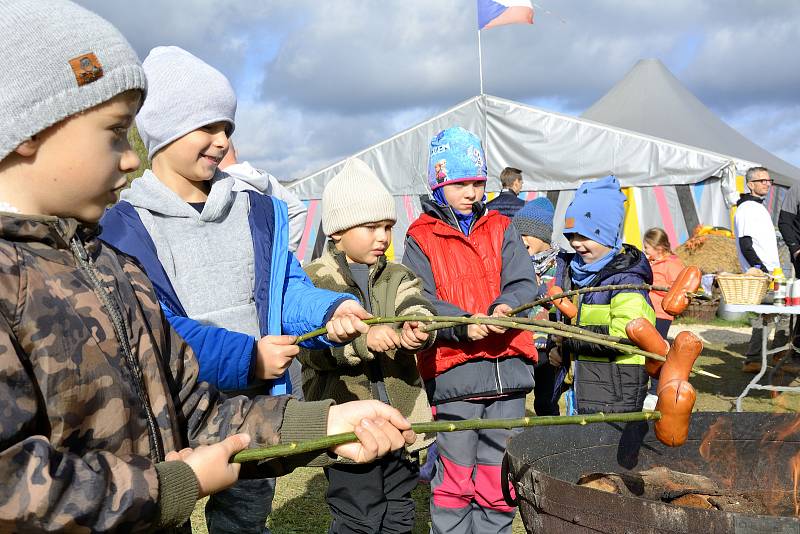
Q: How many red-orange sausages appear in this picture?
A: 5